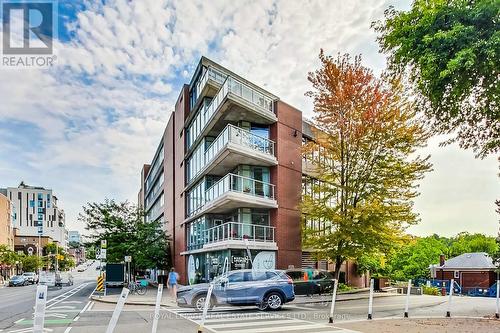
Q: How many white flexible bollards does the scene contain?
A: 9